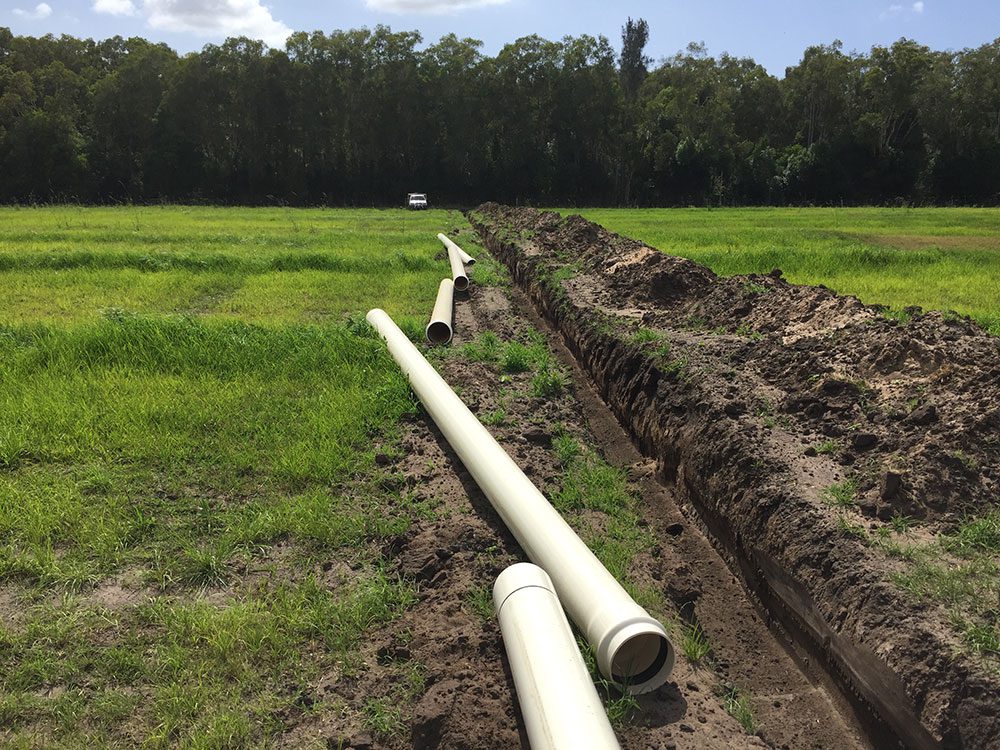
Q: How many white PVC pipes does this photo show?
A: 5